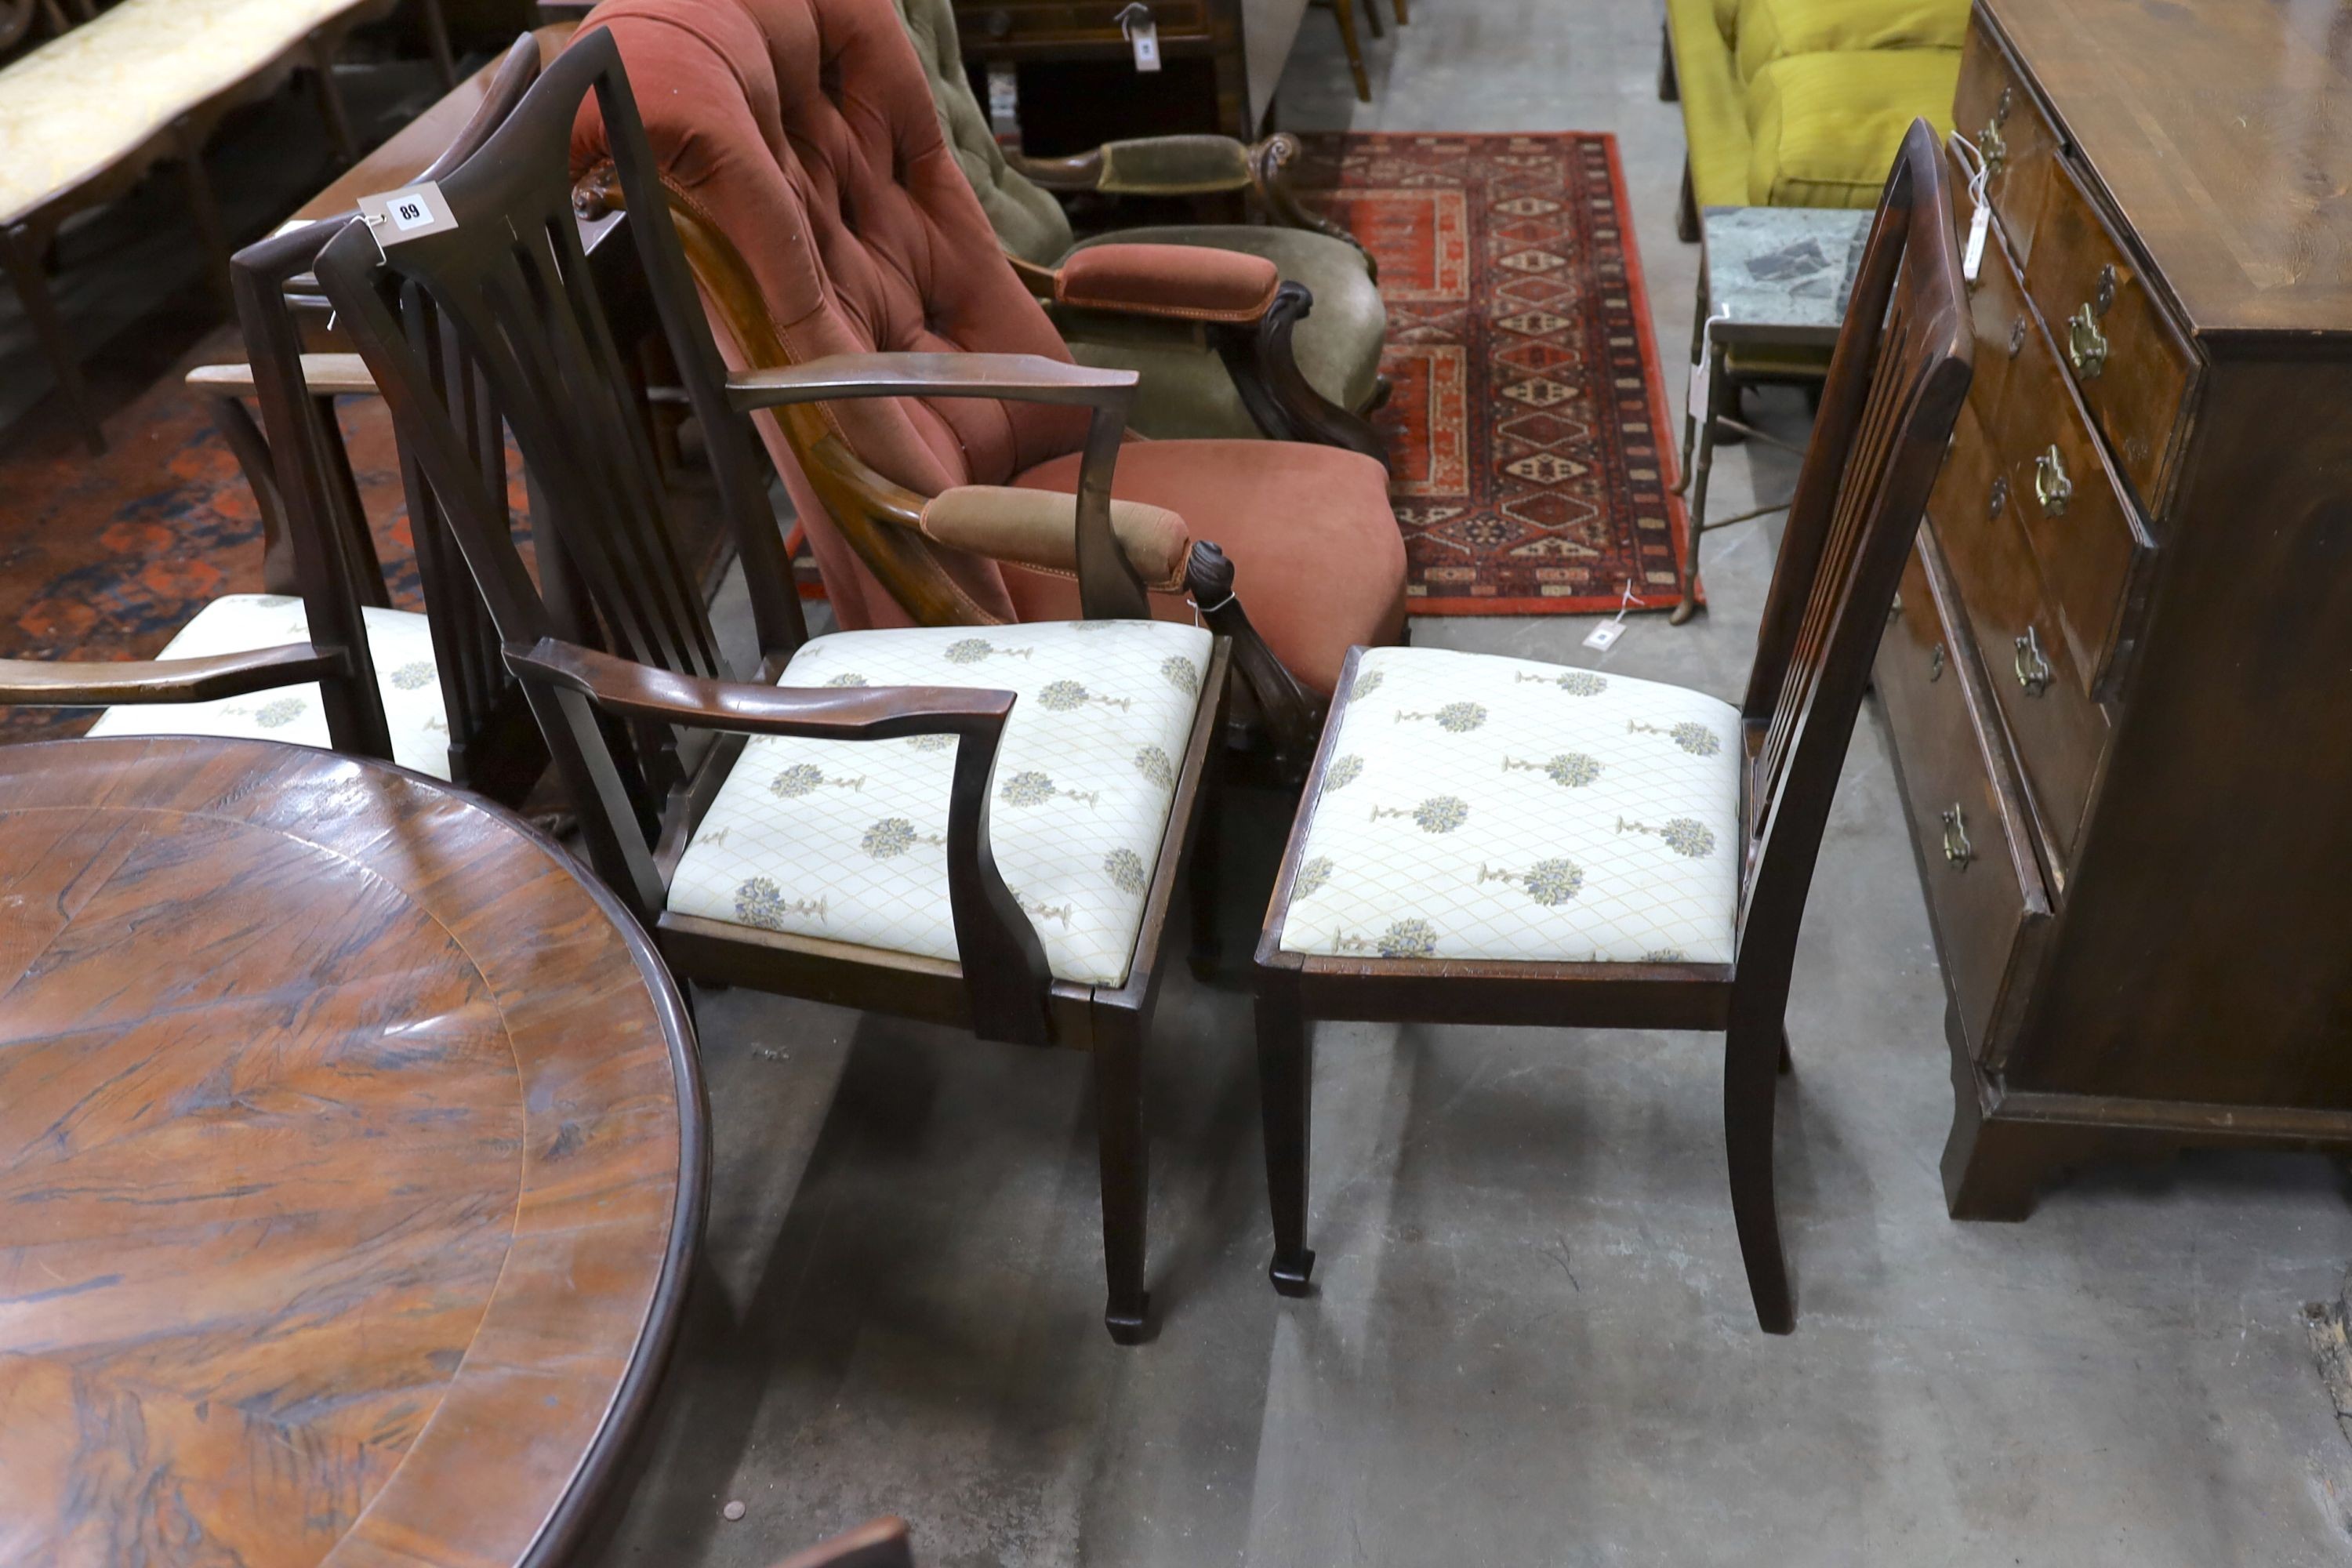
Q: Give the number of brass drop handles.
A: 5